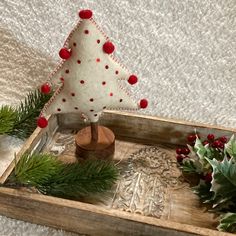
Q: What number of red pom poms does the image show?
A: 7